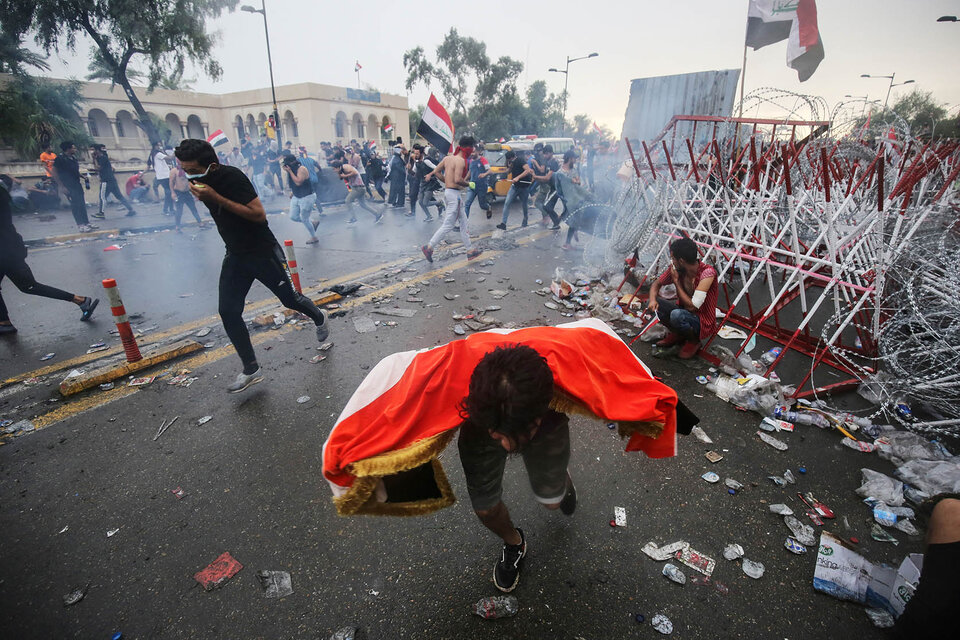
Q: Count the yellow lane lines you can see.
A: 2